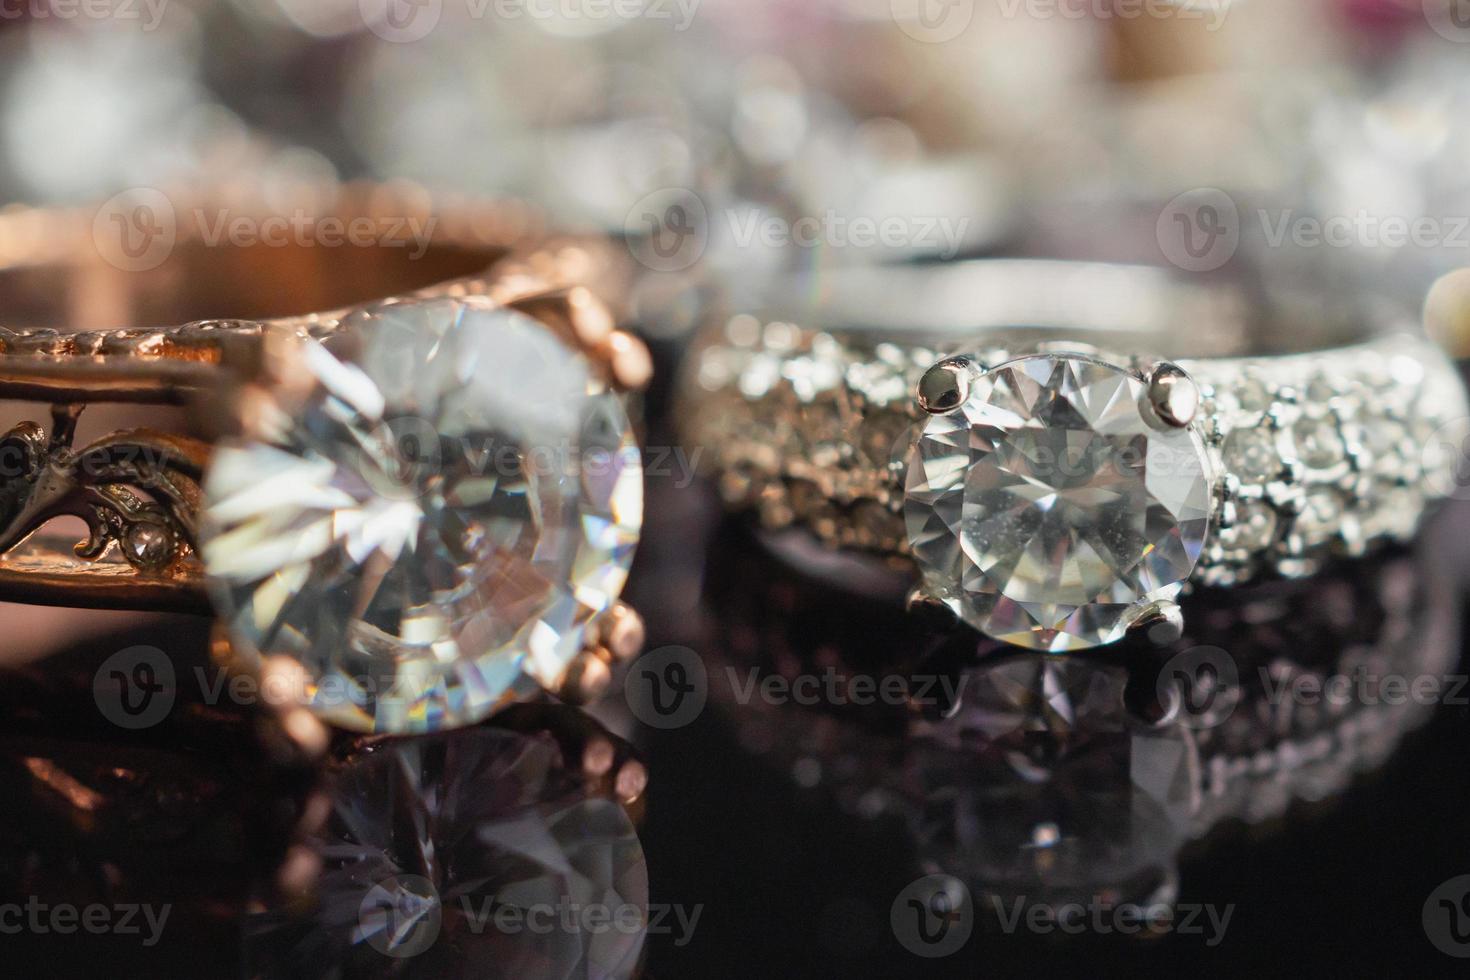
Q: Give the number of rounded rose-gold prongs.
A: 8